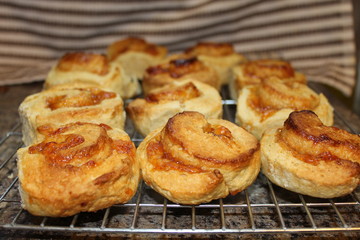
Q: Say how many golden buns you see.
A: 11